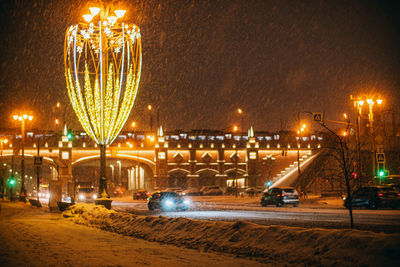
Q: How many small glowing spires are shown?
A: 3